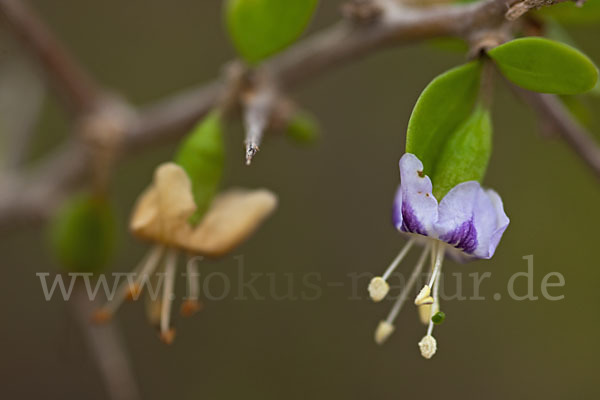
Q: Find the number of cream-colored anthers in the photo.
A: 5